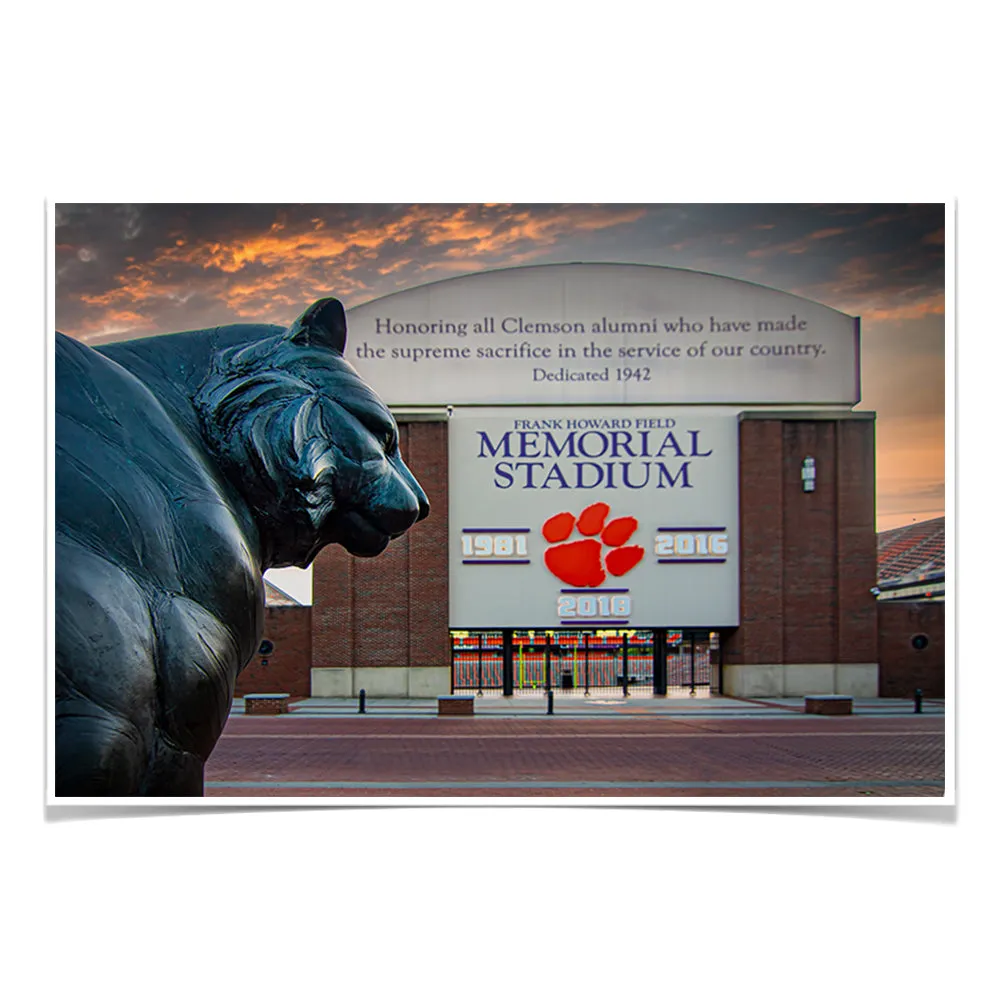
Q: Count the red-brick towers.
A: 2